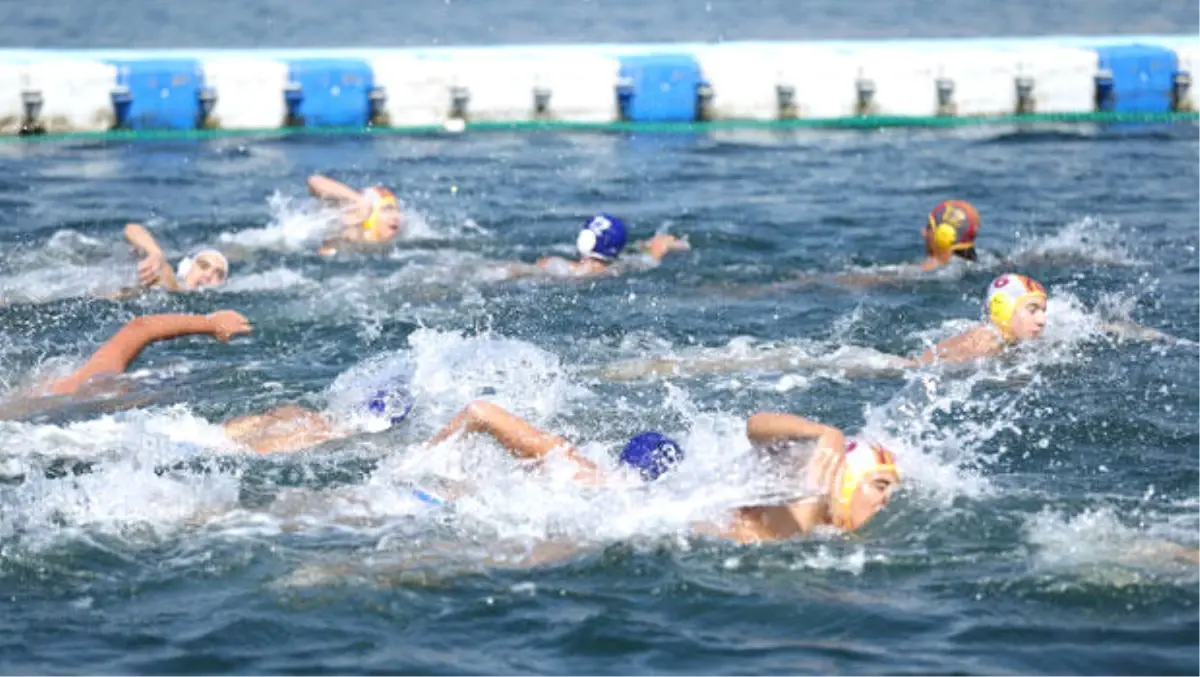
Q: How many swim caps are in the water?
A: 8